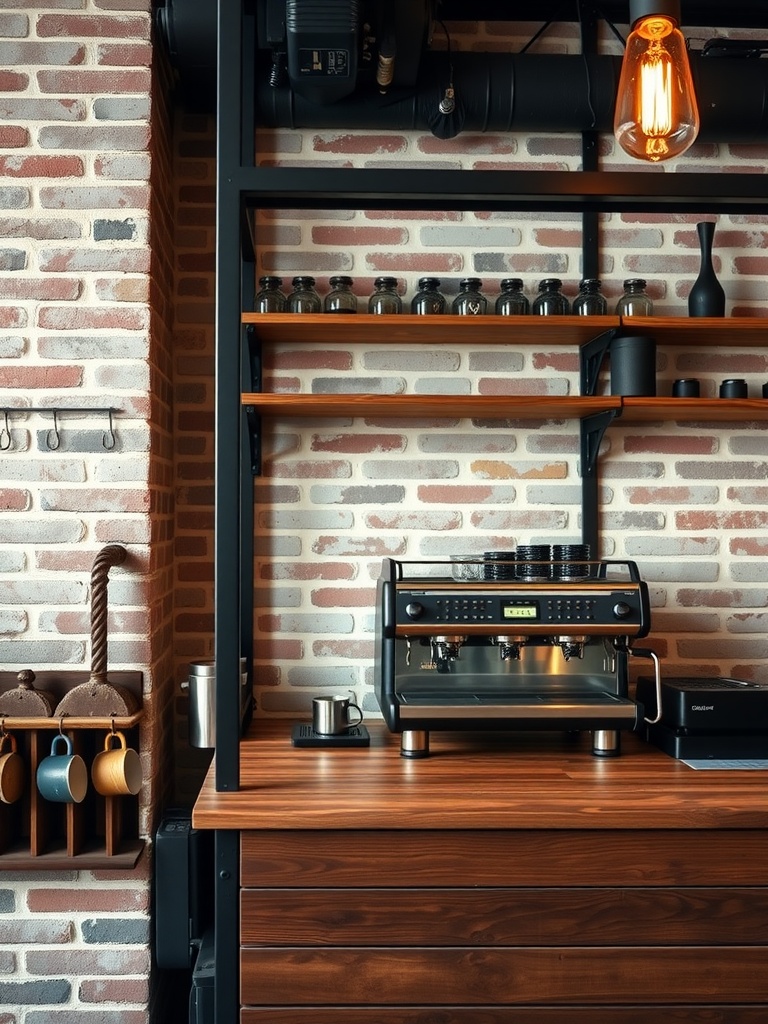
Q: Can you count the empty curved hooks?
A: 3